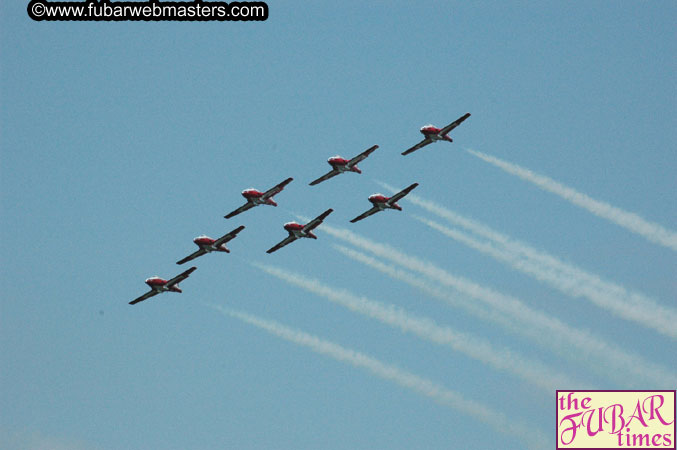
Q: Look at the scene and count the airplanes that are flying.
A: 7